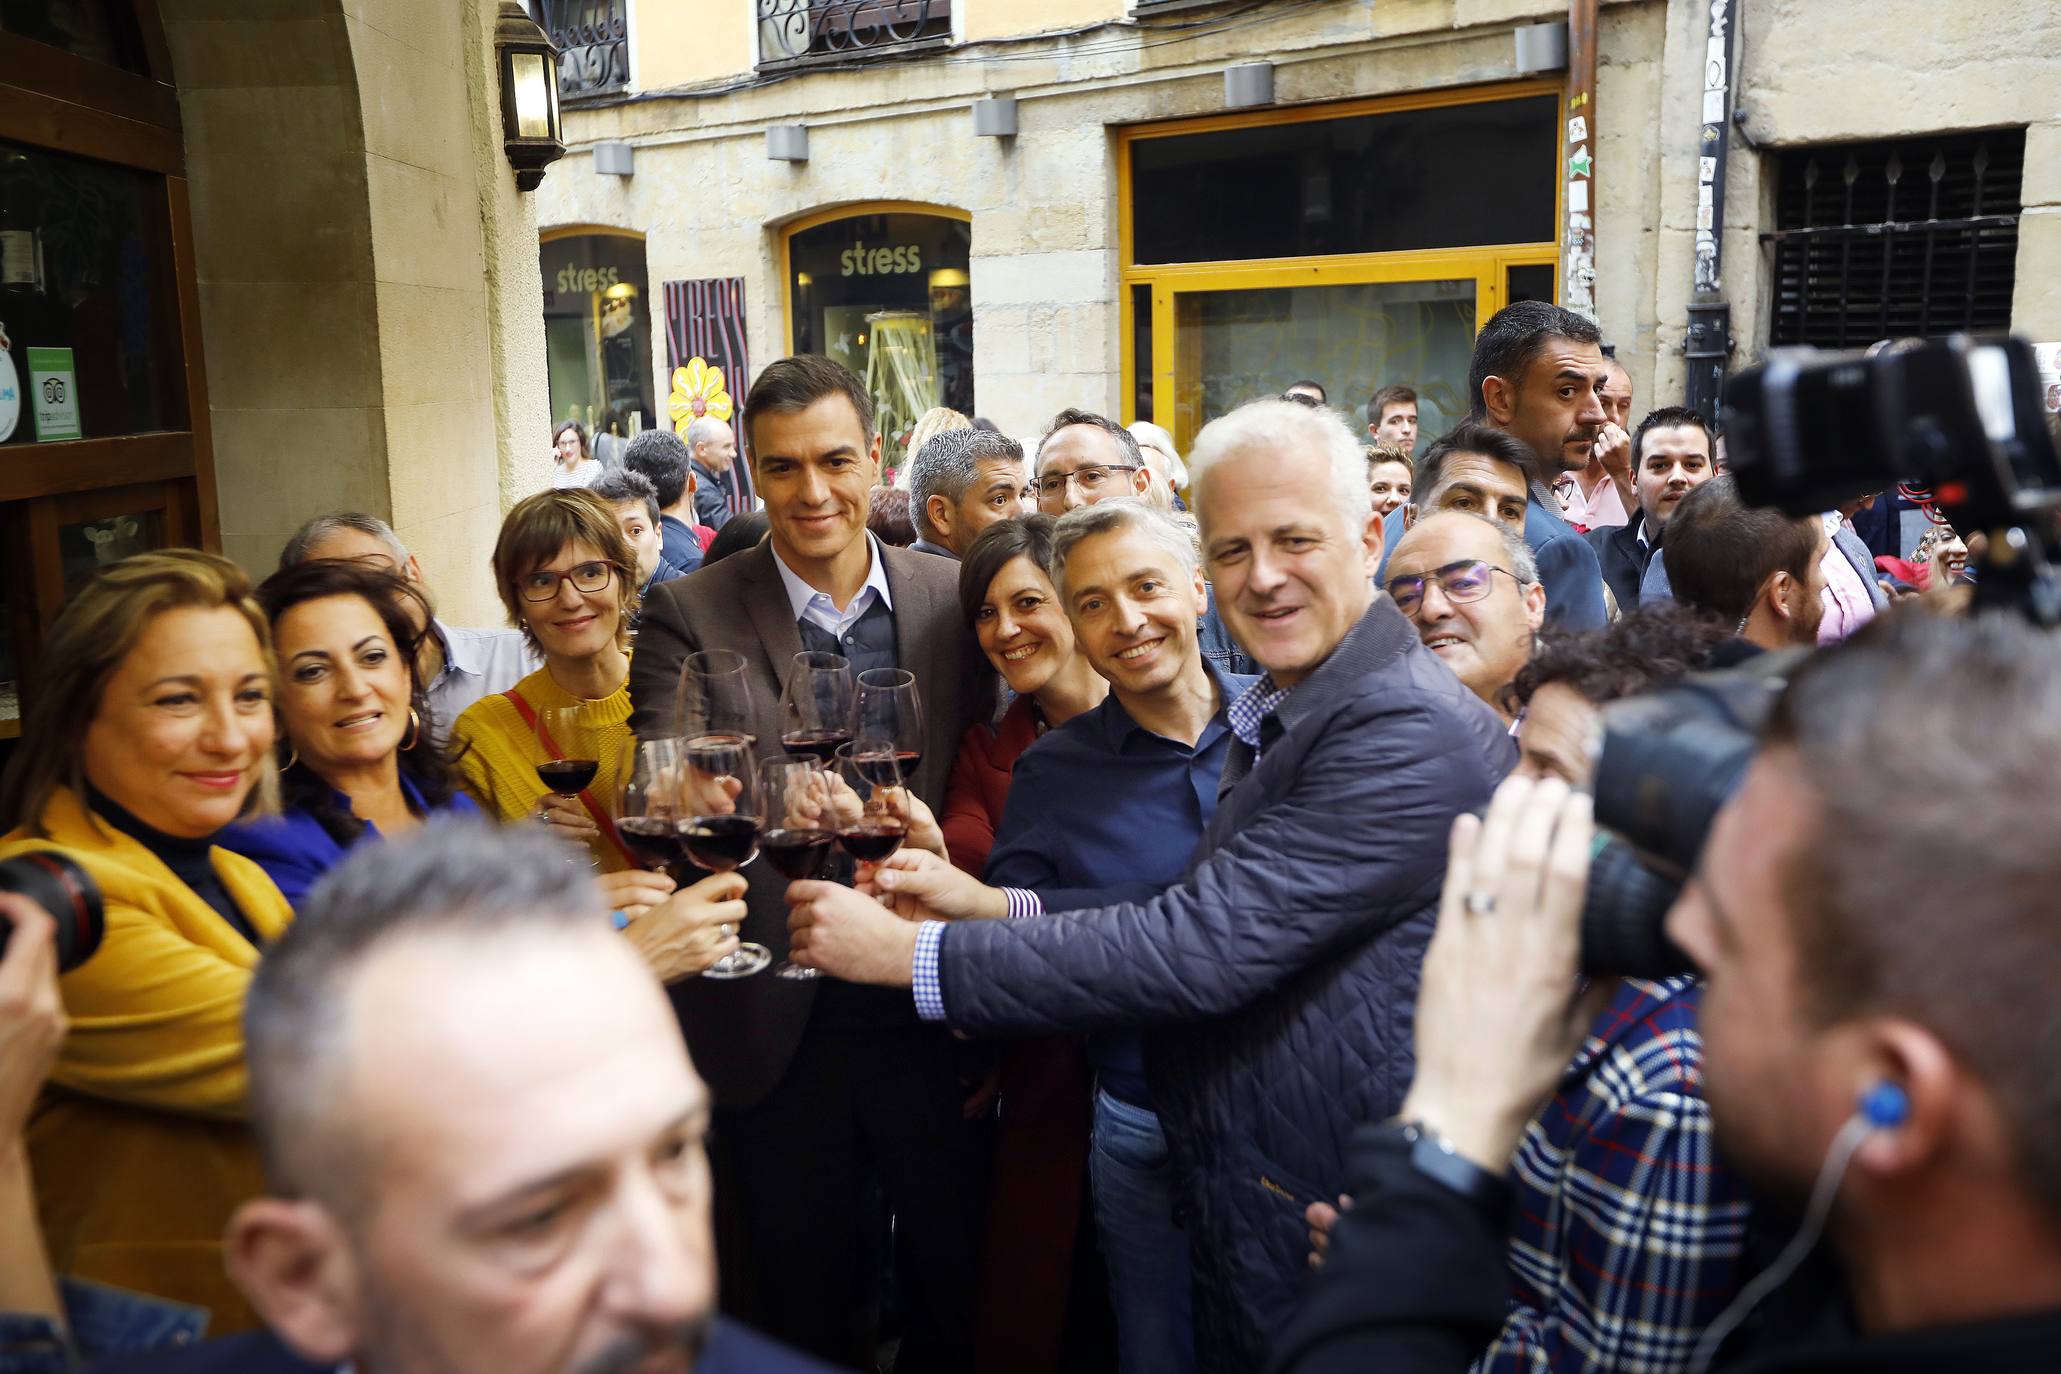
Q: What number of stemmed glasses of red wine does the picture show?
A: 8